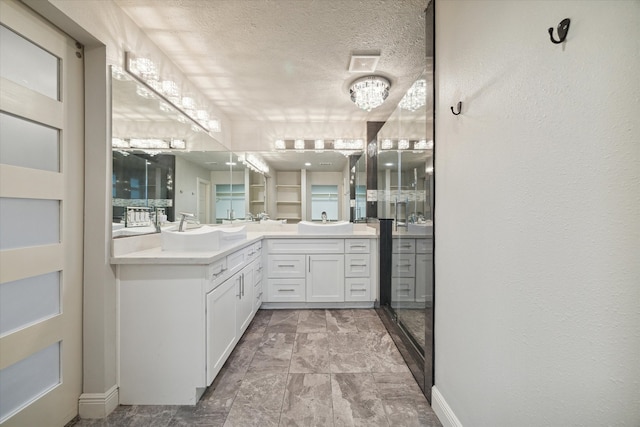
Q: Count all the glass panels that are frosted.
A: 5